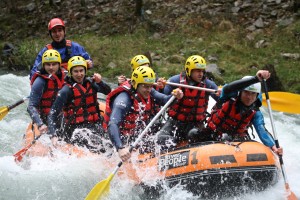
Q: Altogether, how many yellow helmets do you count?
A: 5